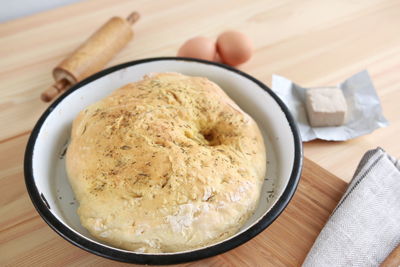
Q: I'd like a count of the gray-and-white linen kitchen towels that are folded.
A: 1